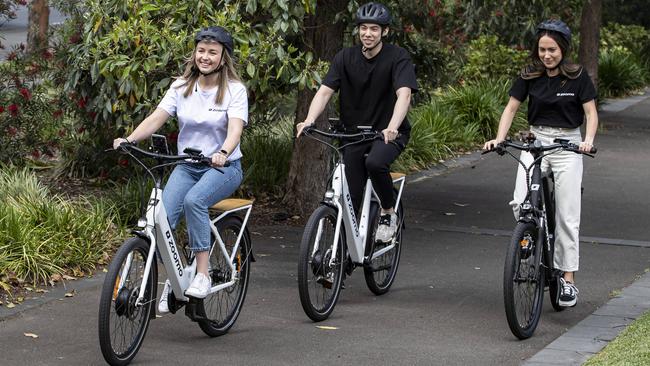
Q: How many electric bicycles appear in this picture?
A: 3